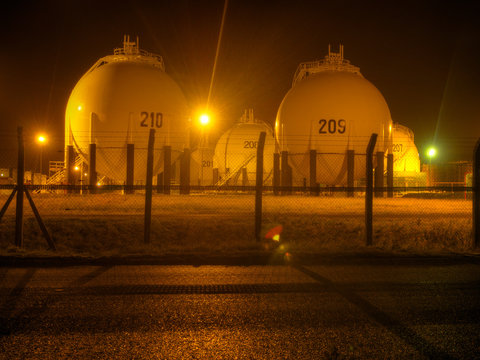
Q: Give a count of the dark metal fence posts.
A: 5